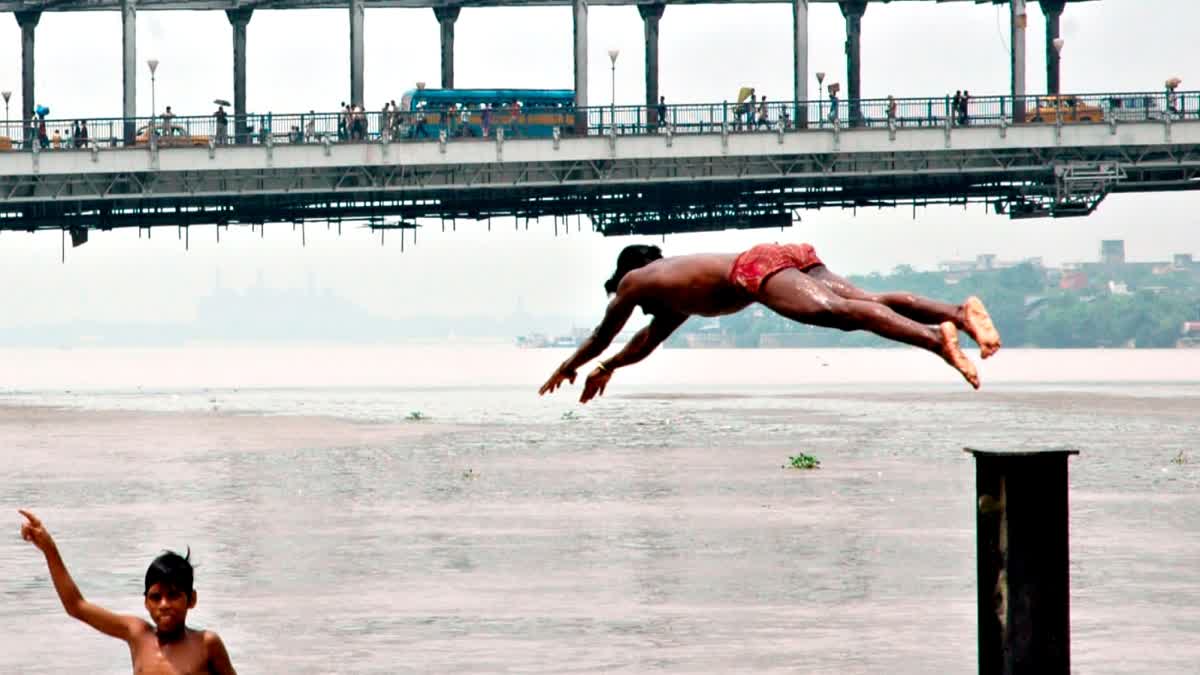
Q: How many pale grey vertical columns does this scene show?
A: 5